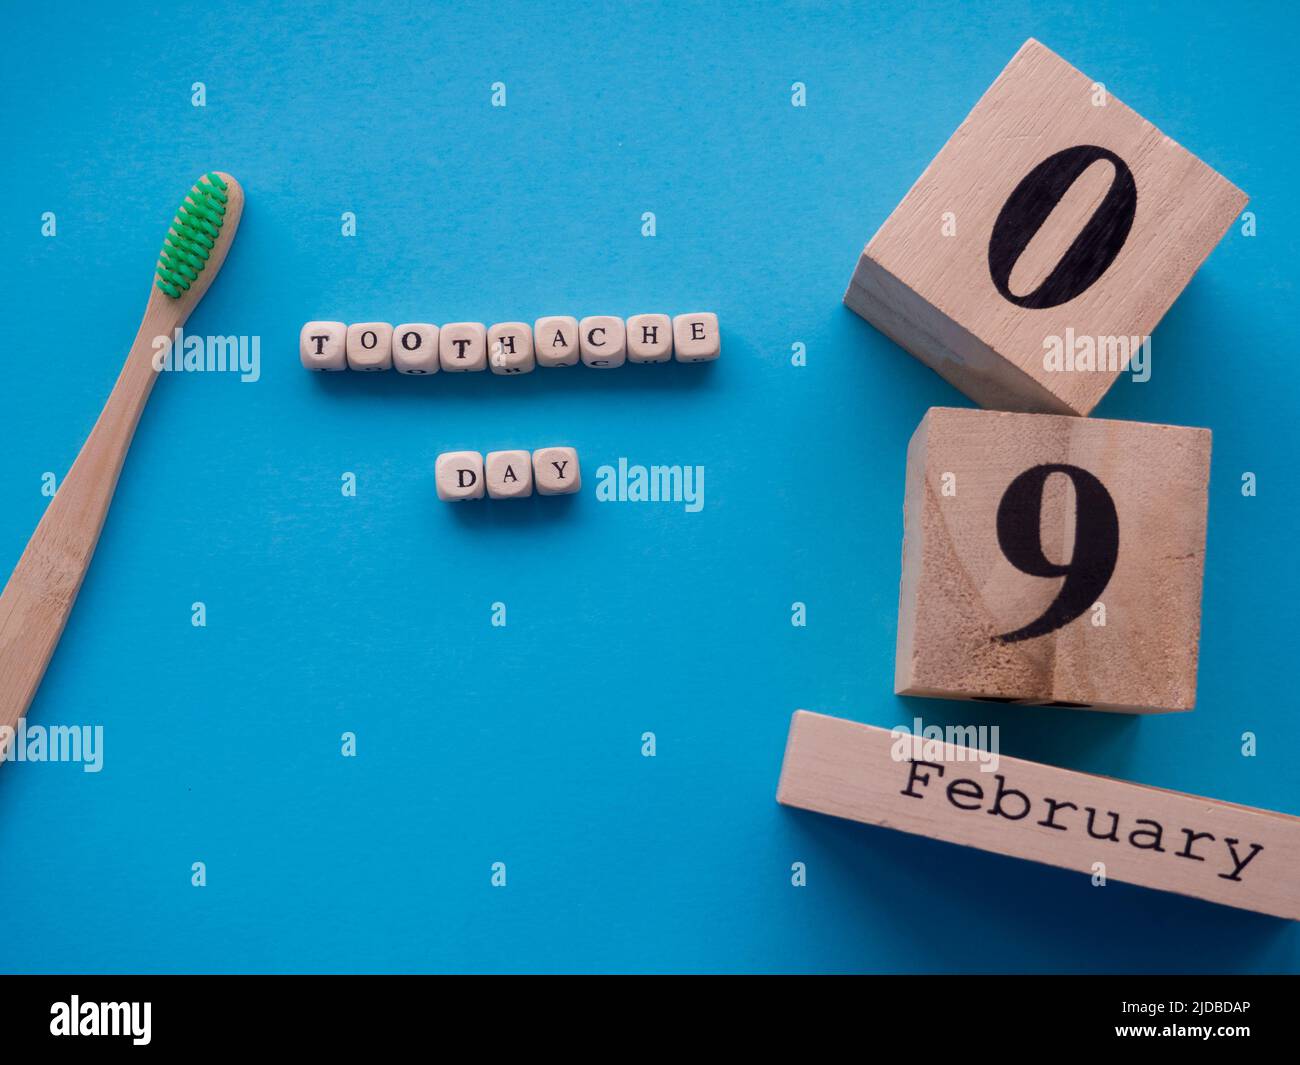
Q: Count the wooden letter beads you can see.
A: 12